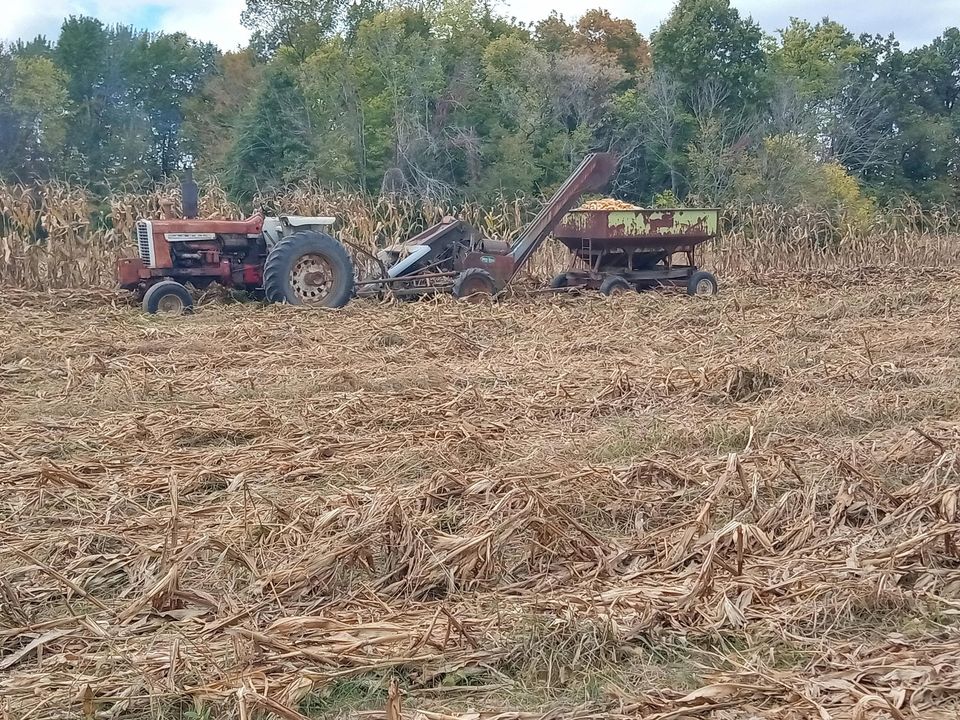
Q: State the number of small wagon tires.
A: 3